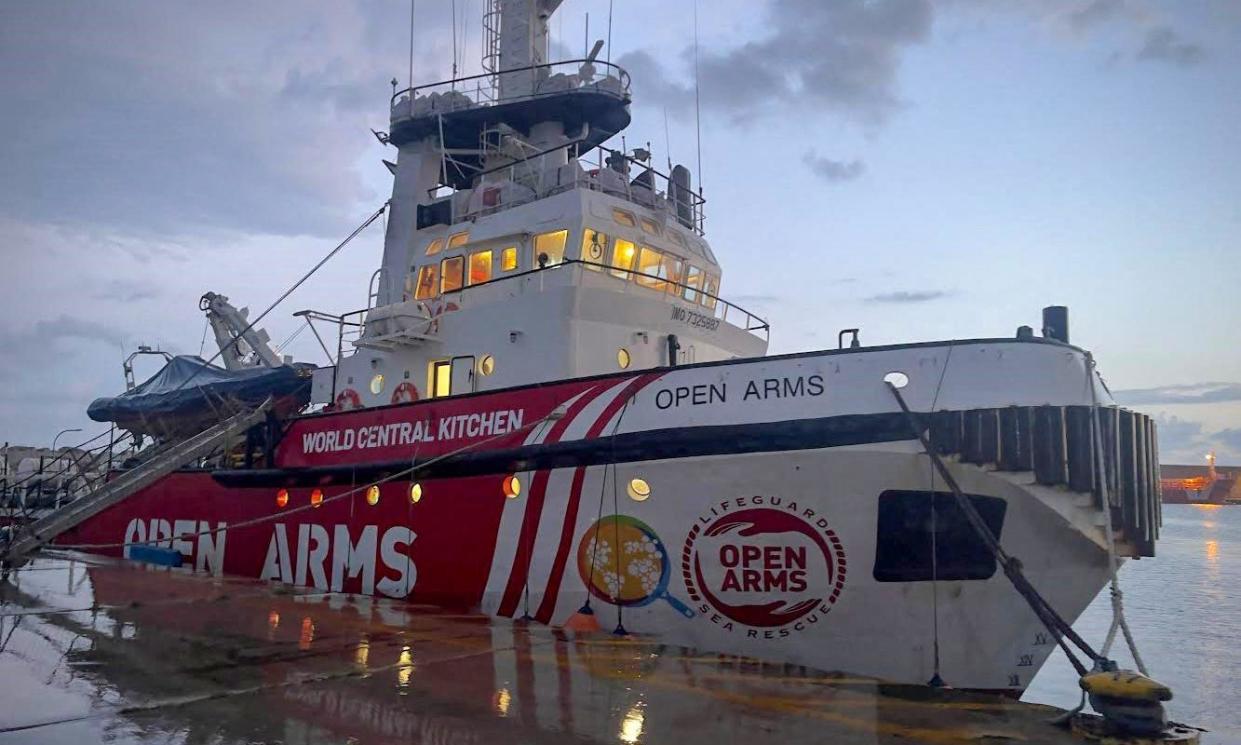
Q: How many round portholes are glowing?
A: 9